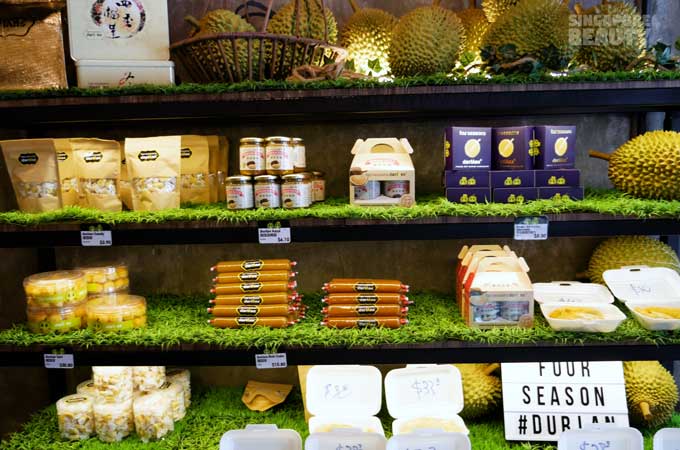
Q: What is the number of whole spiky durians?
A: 12